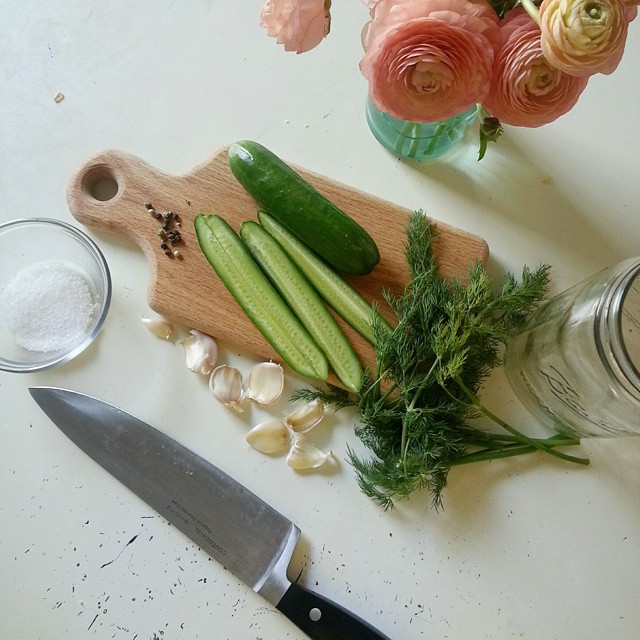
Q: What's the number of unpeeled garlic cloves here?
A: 7